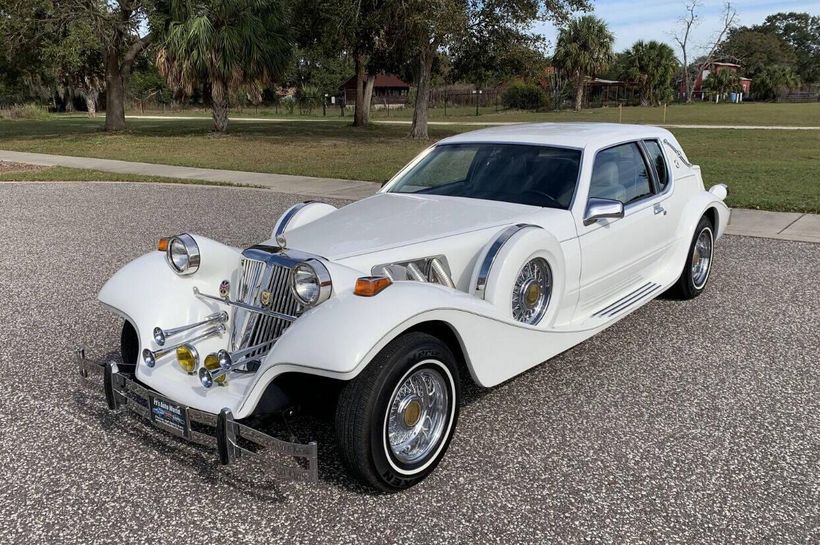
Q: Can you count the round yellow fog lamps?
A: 2